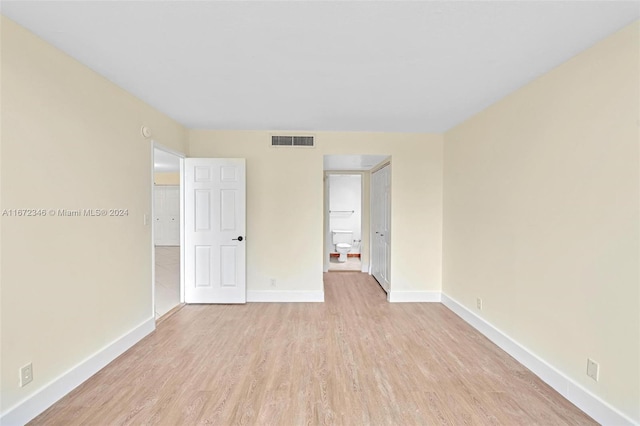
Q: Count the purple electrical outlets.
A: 0